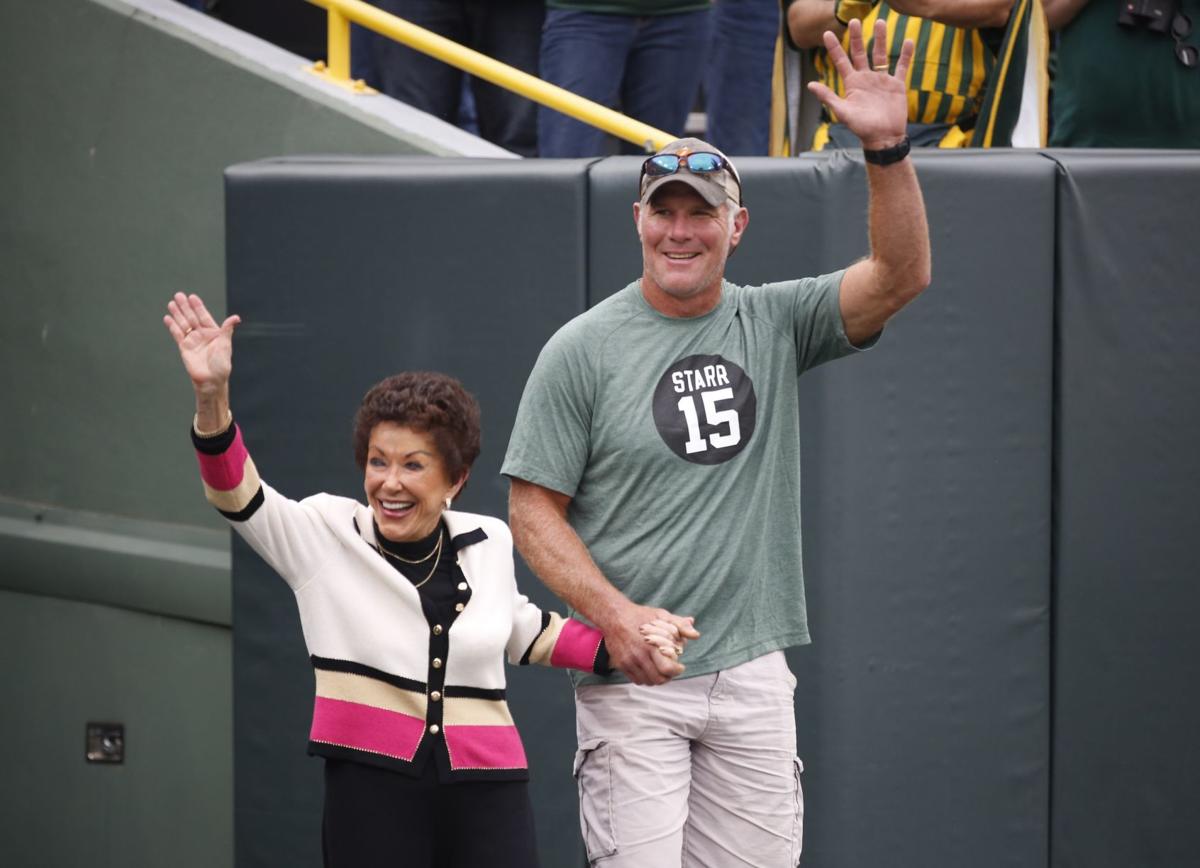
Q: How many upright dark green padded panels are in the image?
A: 3